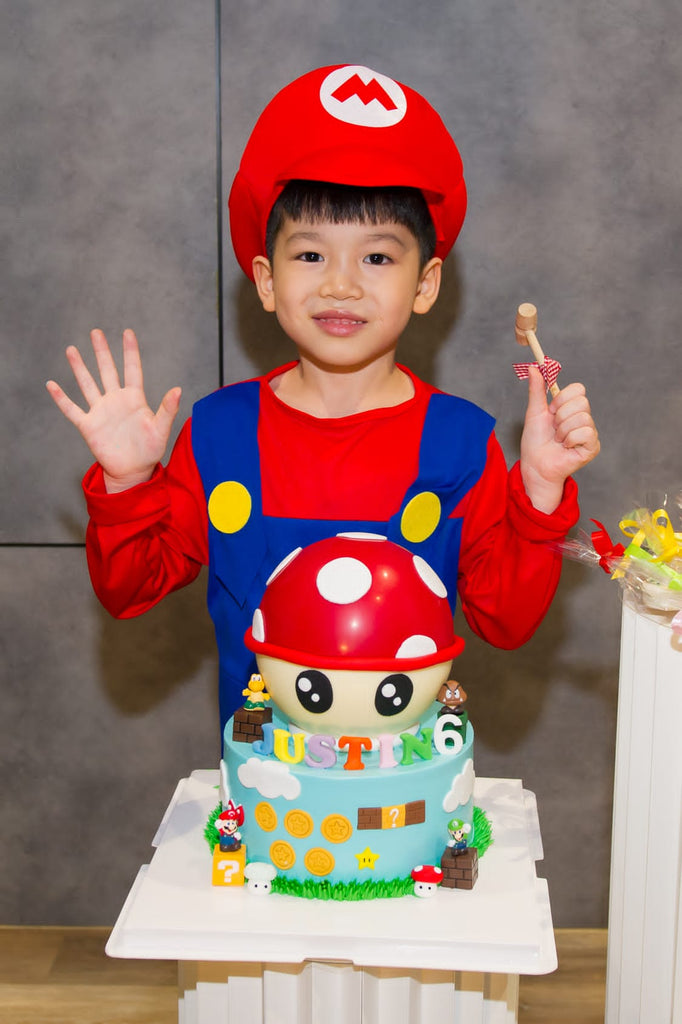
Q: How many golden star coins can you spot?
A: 5